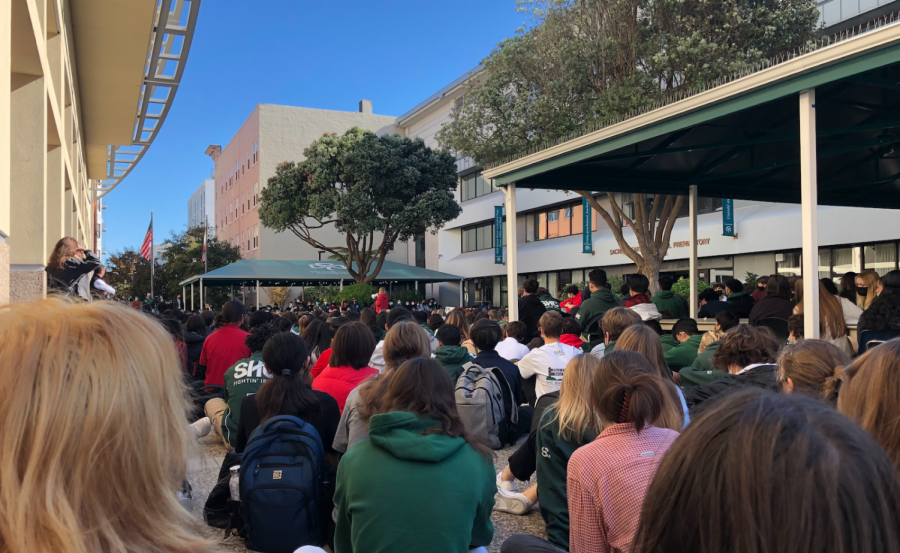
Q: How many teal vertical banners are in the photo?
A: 3